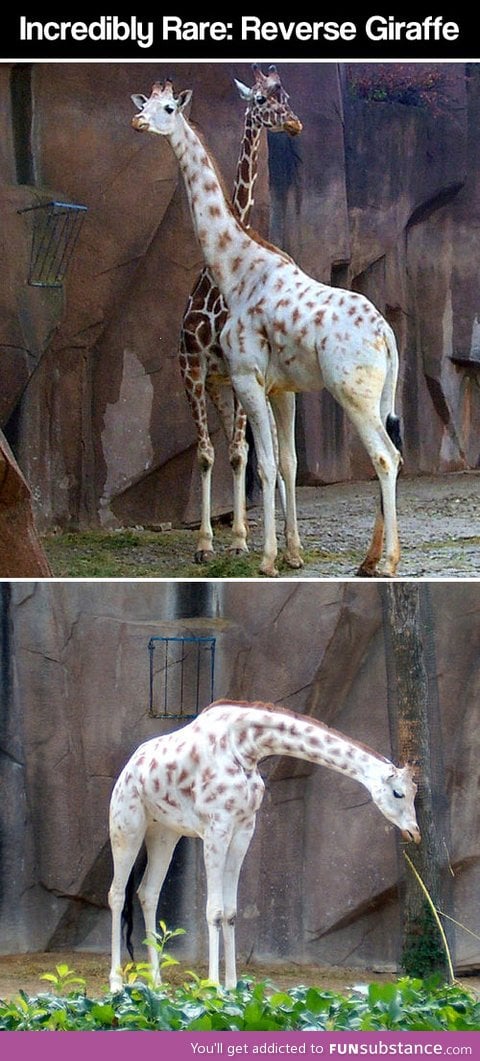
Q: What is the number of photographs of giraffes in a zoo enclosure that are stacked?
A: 2